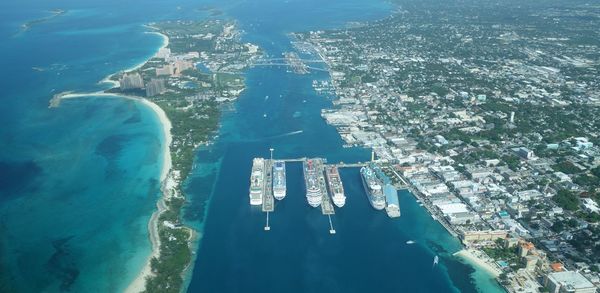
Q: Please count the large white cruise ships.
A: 5